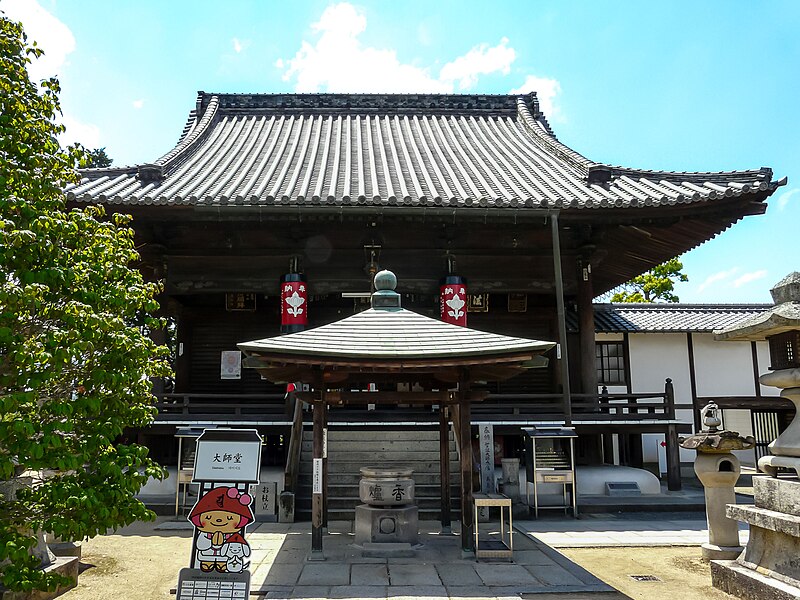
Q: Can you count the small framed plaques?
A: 3